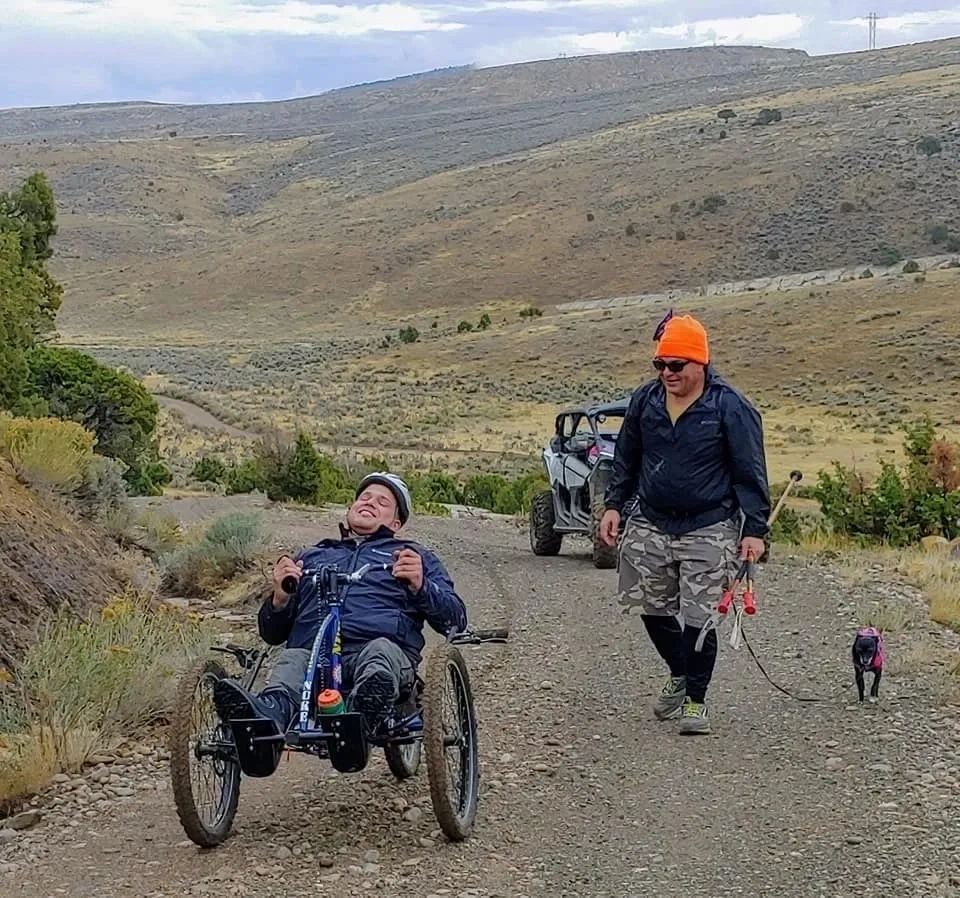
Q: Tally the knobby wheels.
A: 5